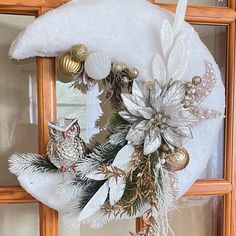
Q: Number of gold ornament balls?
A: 3